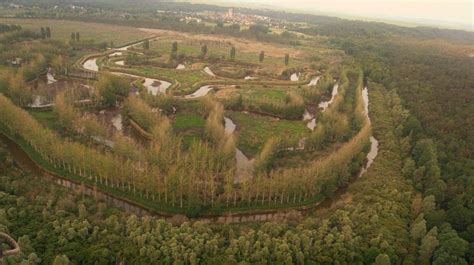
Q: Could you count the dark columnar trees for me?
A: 10